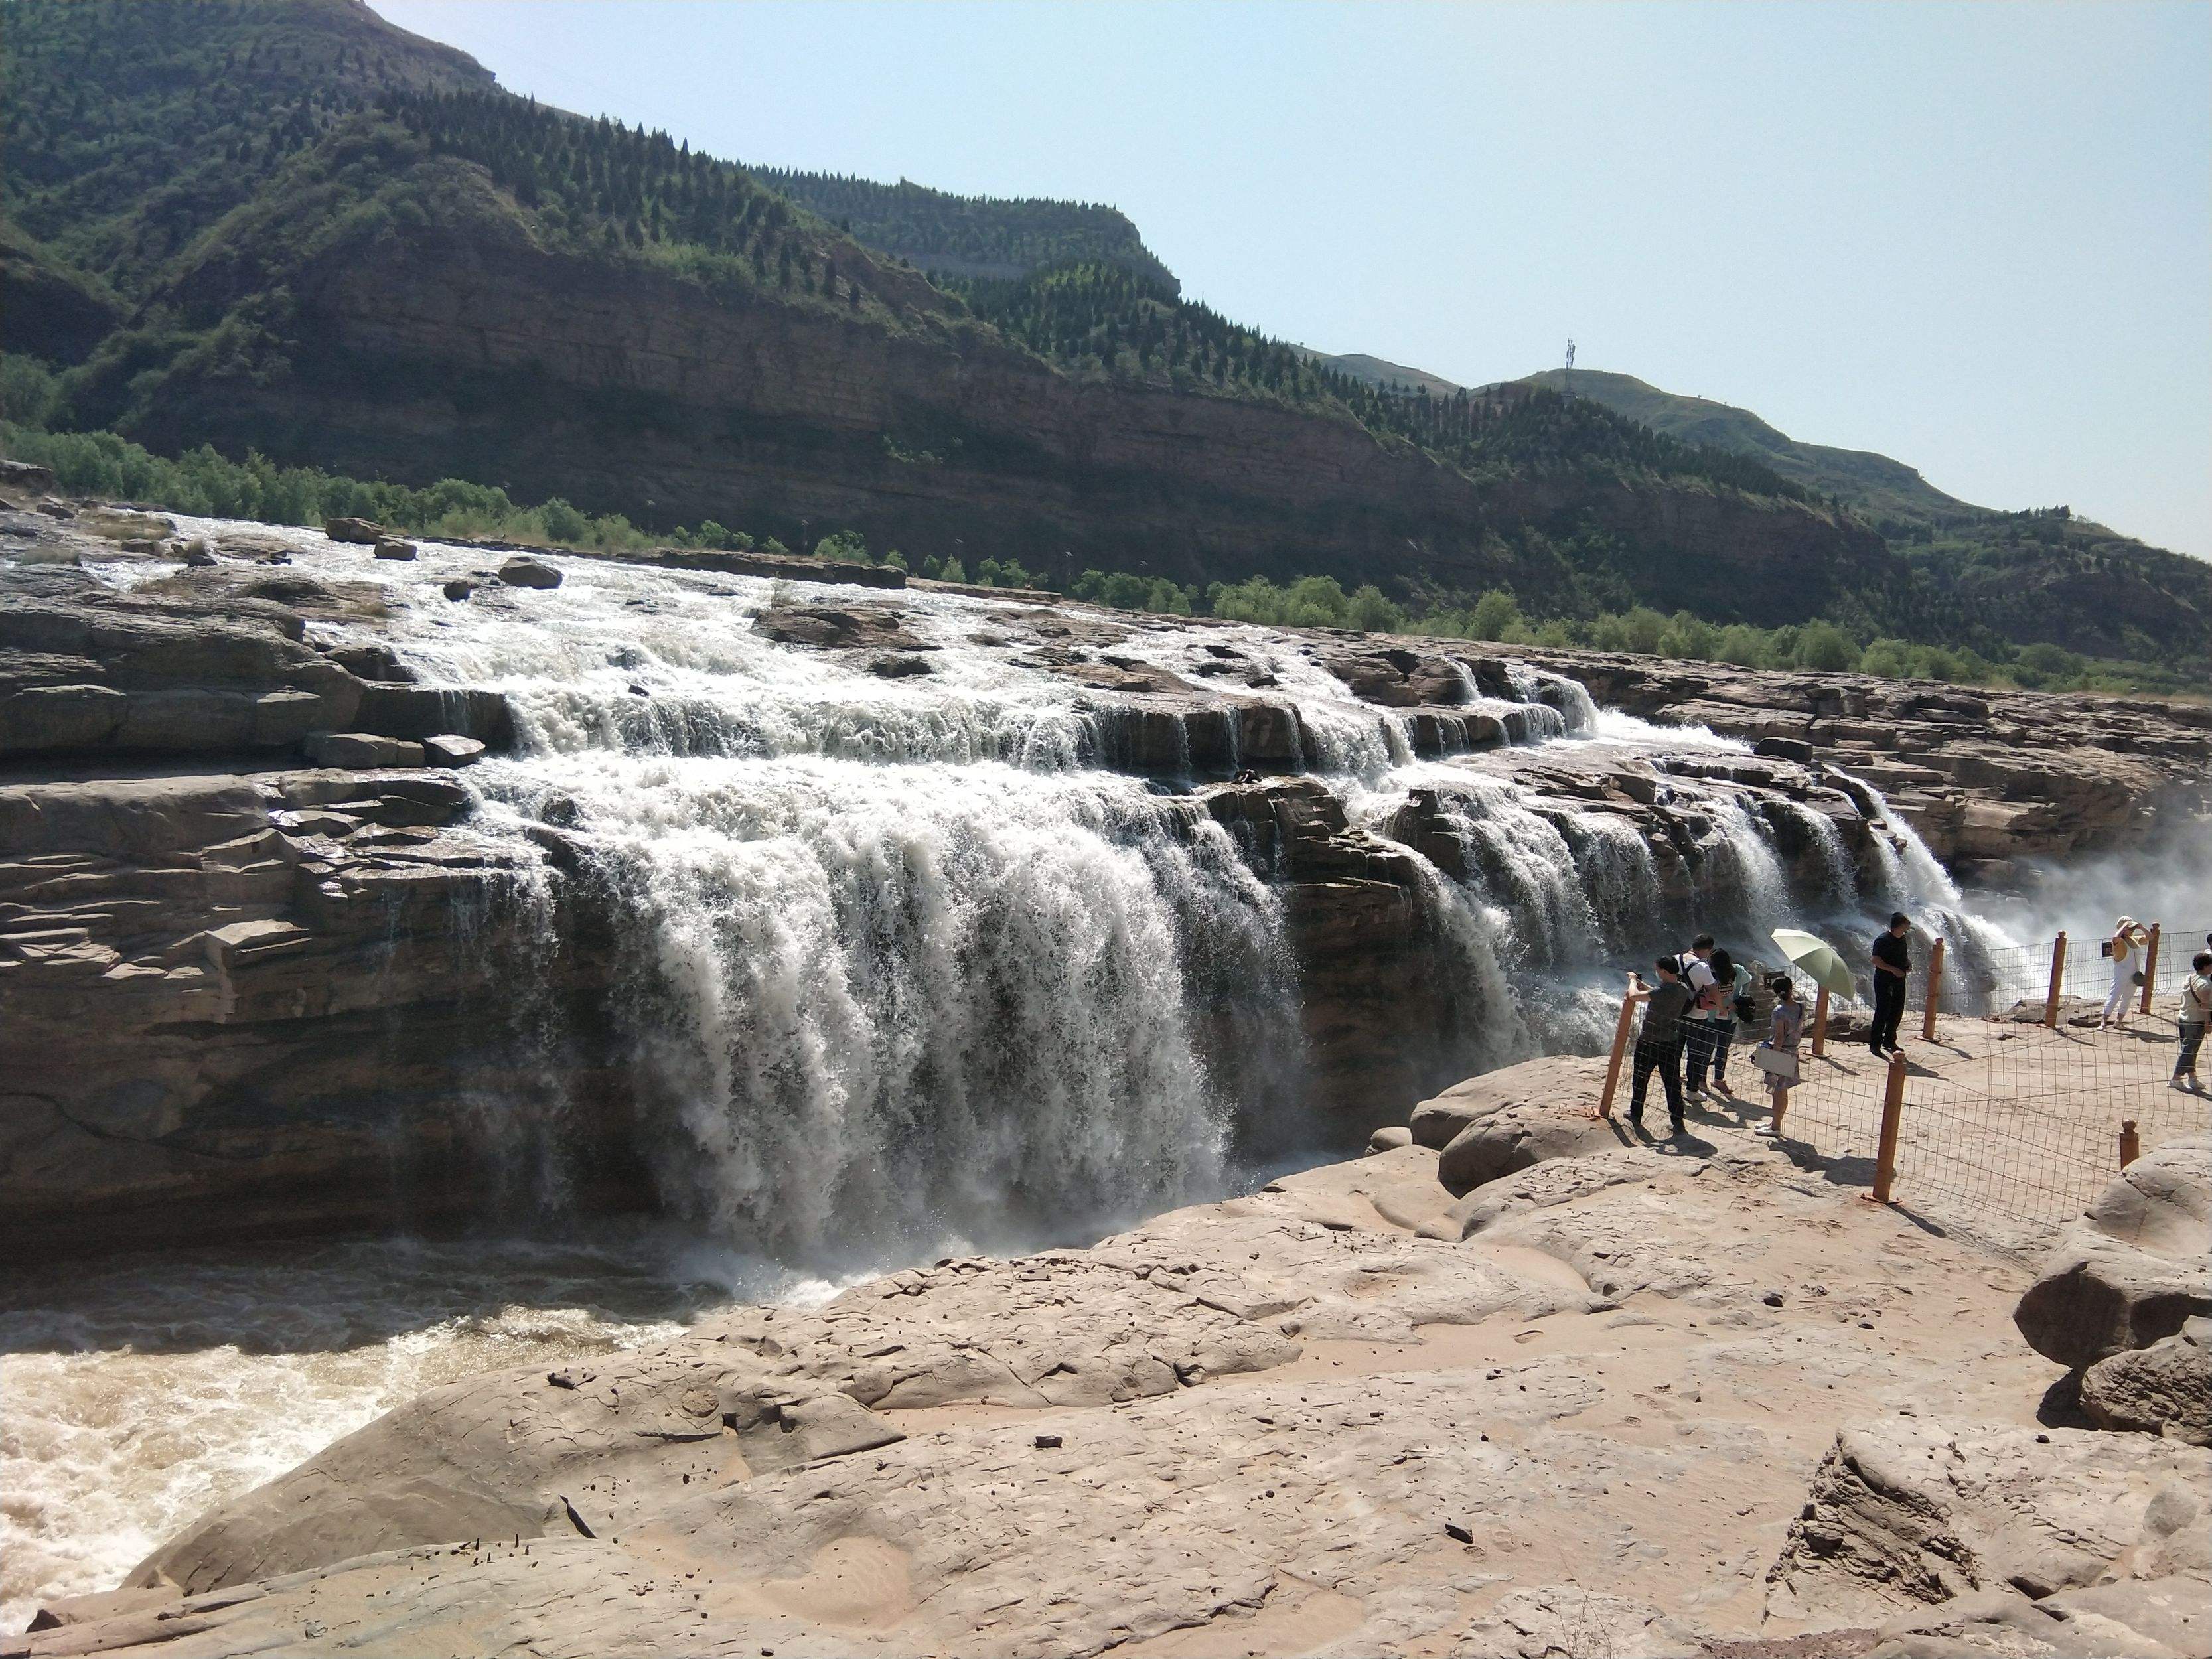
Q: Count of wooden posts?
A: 7